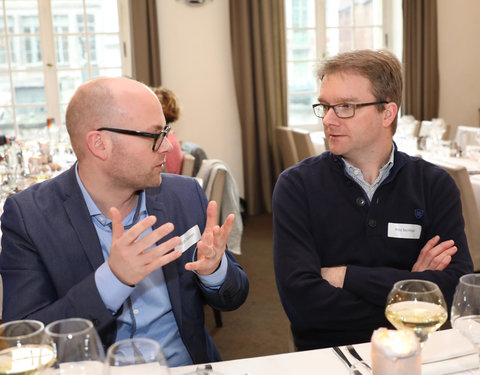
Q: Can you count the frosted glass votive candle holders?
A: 1